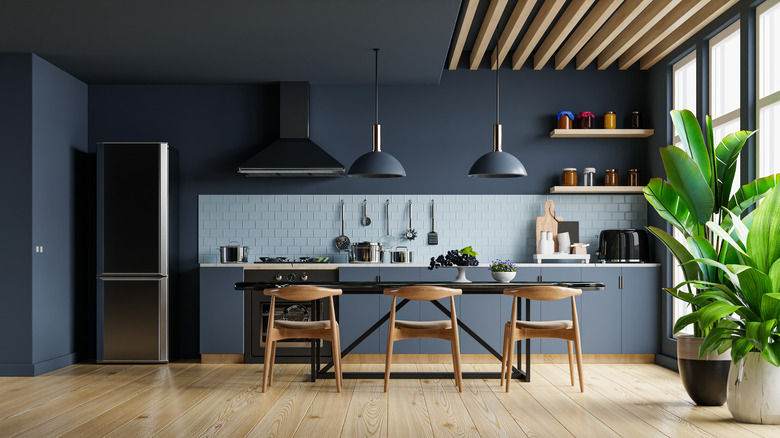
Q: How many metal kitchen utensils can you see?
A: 5